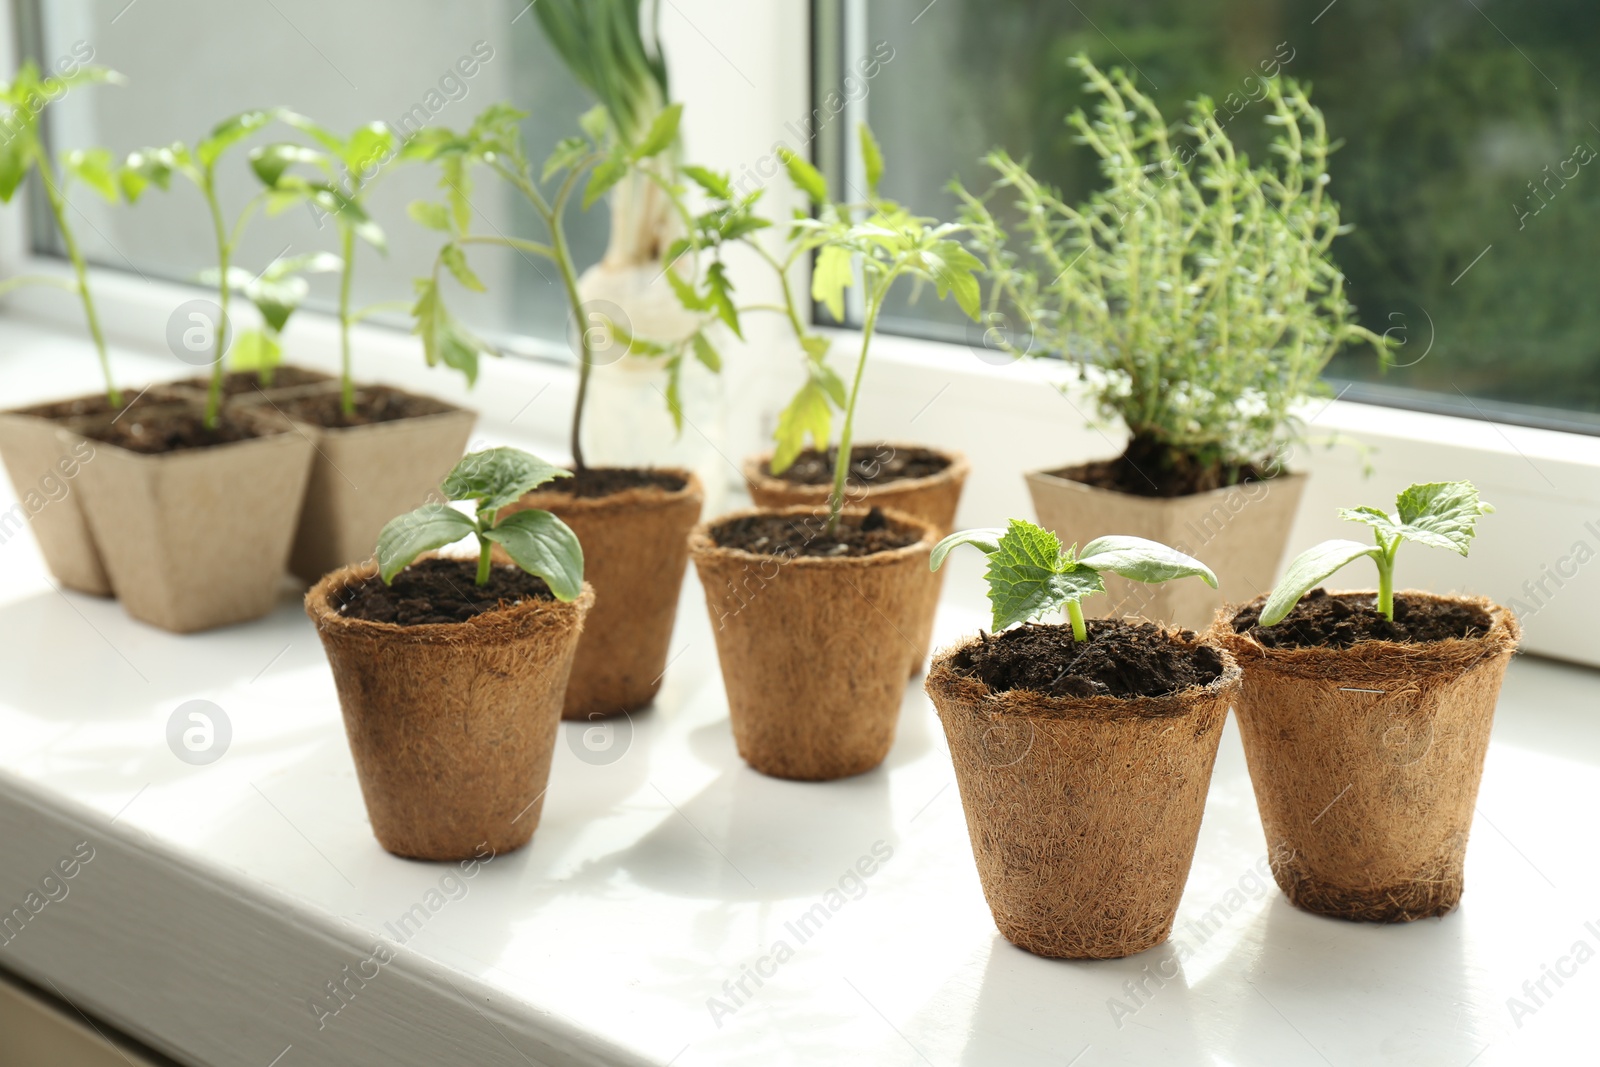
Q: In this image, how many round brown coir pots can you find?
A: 6